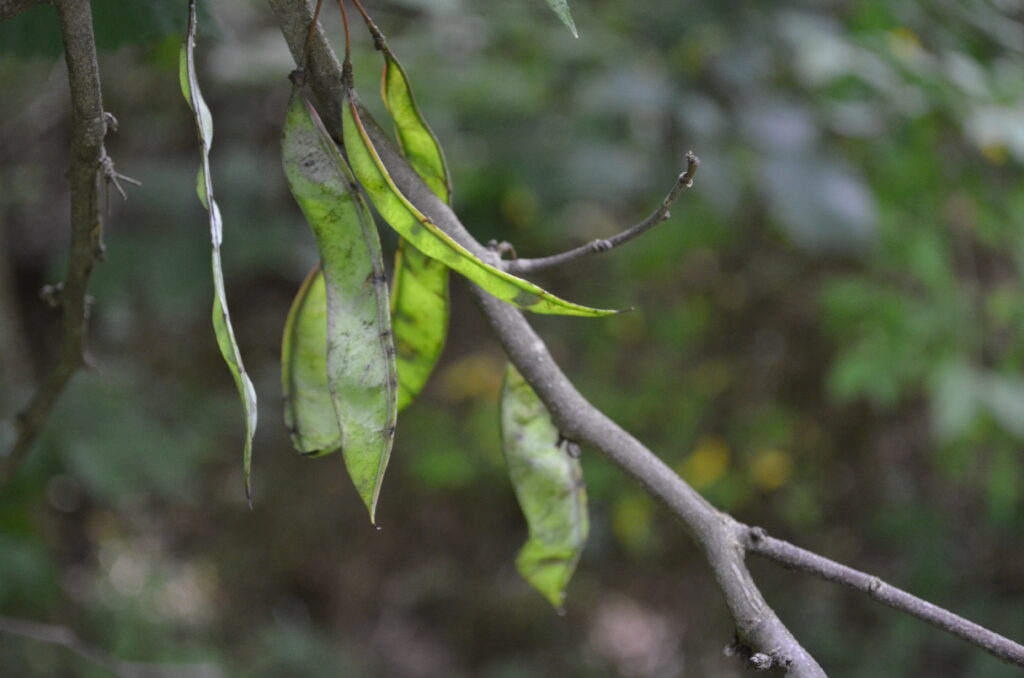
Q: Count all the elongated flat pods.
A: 6